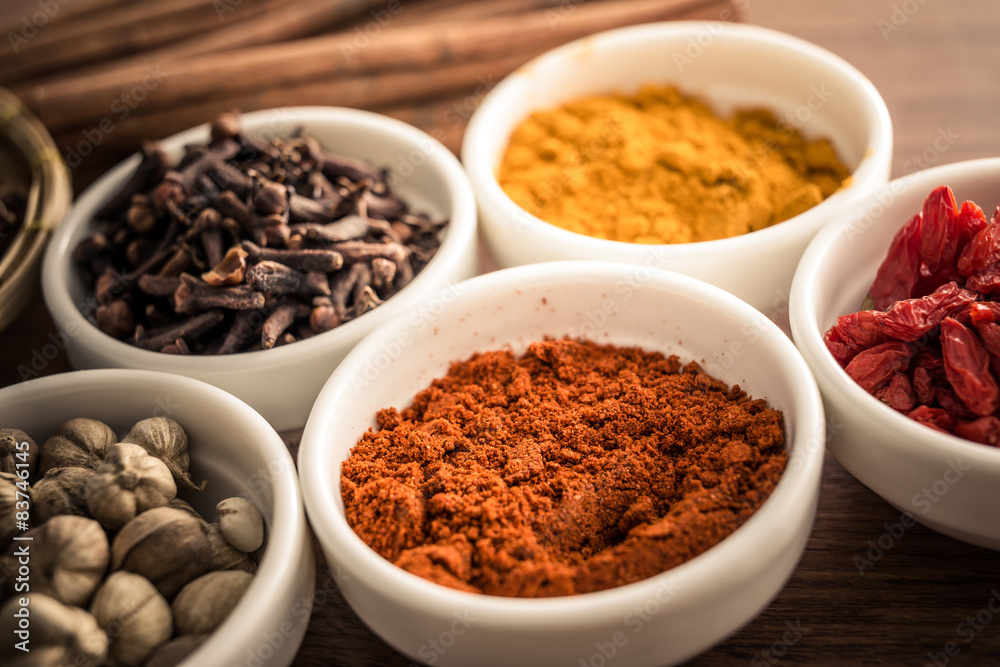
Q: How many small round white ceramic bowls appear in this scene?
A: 5